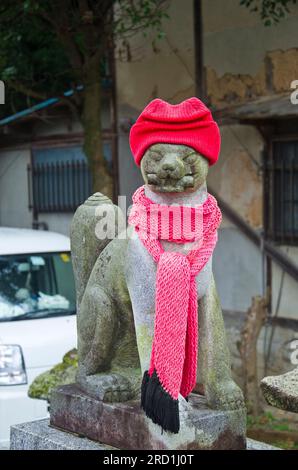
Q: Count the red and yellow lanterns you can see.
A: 0